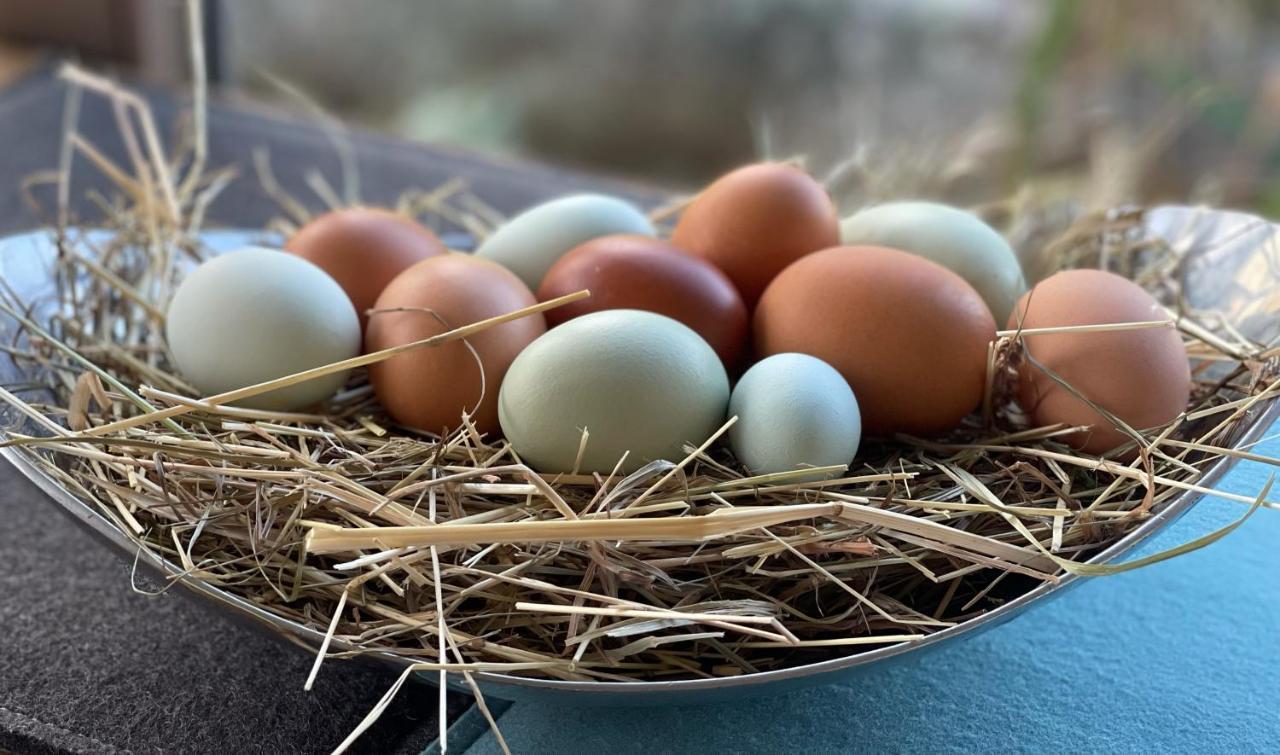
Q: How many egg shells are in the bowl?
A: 11